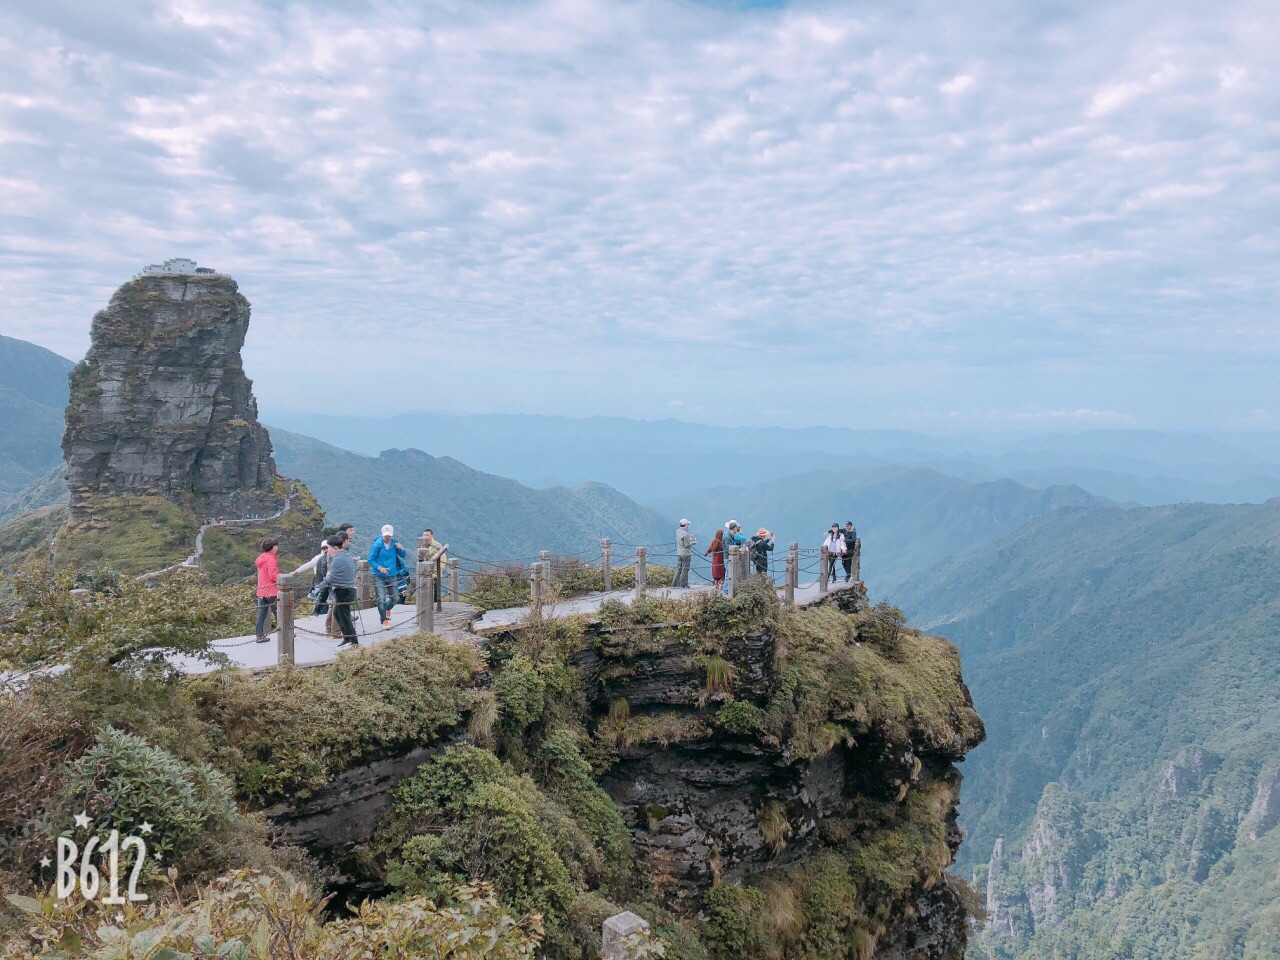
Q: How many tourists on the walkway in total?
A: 14